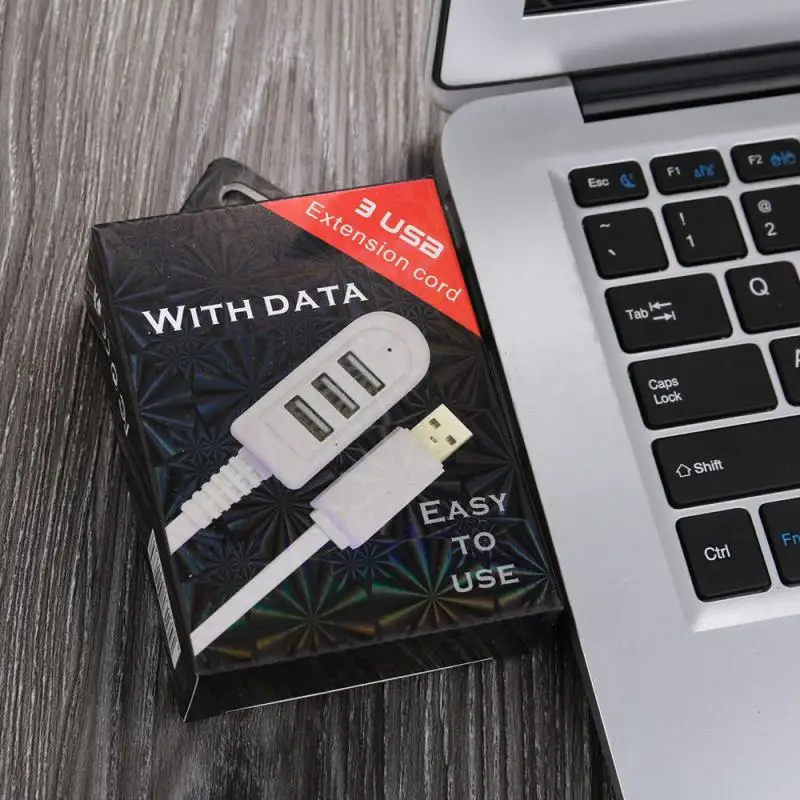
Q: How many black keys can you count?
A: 13